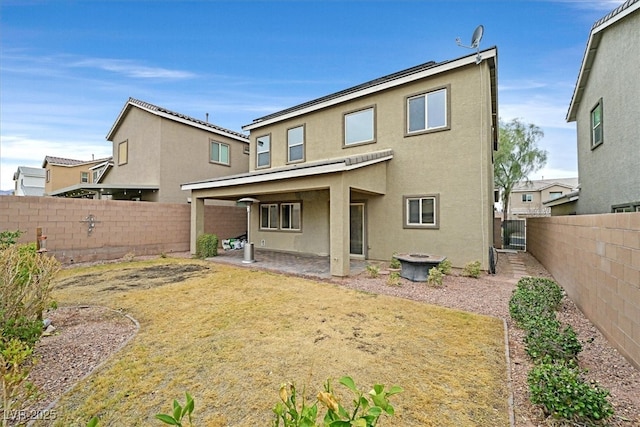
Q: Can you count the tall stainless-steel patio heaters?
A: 1